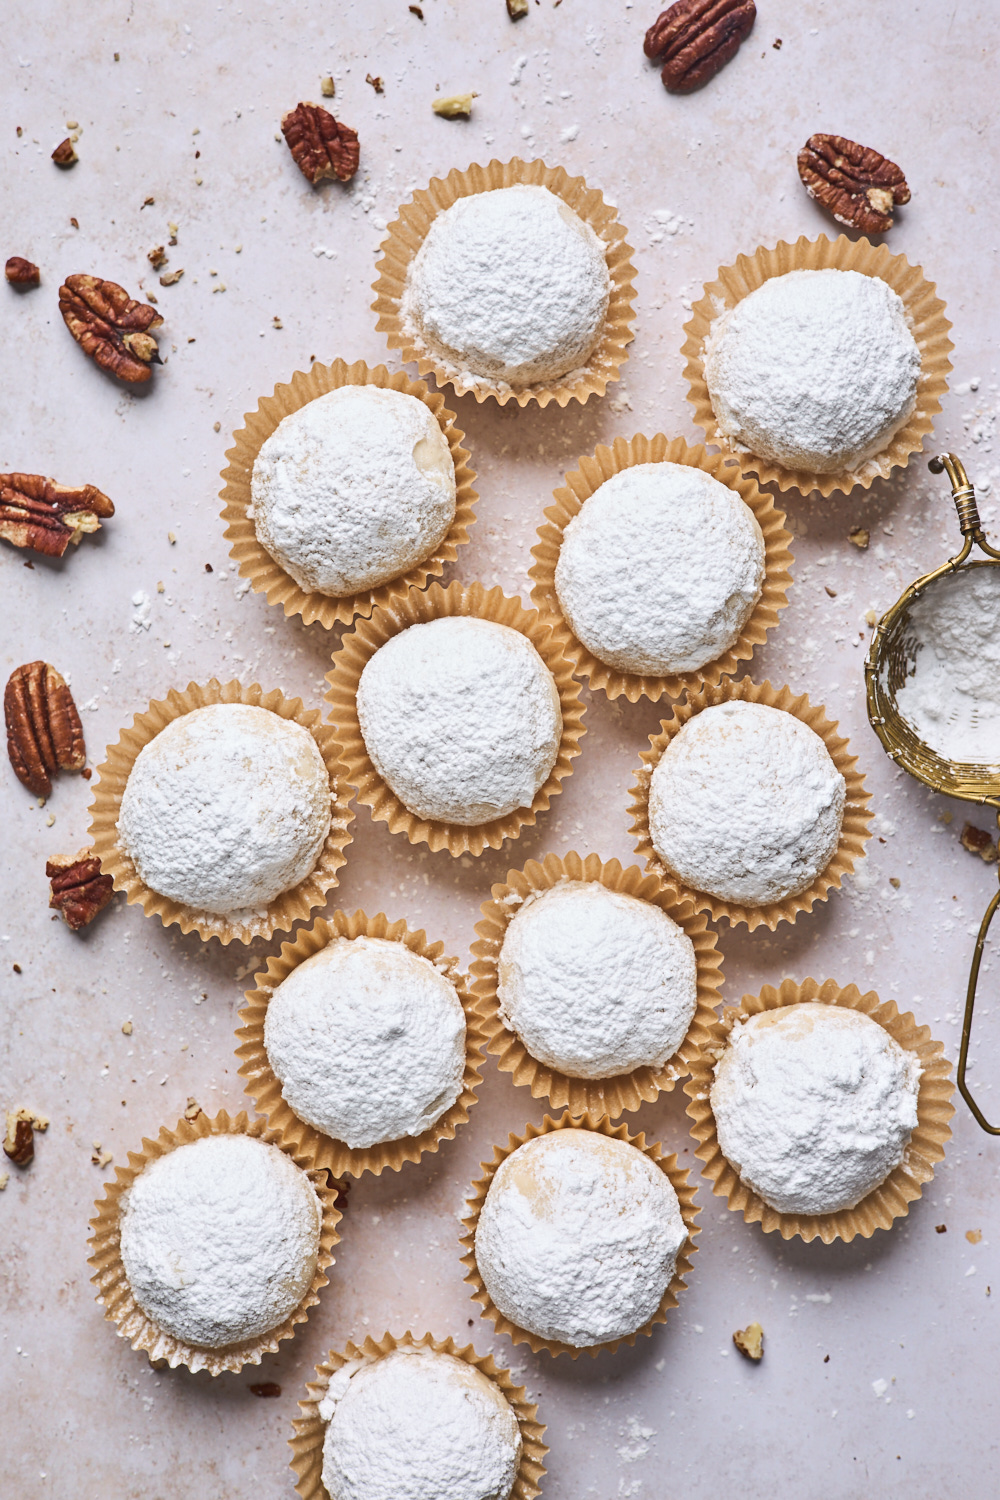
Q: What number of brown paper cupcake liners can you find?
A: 13